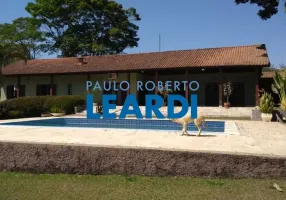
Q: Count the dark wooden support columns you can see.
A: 8